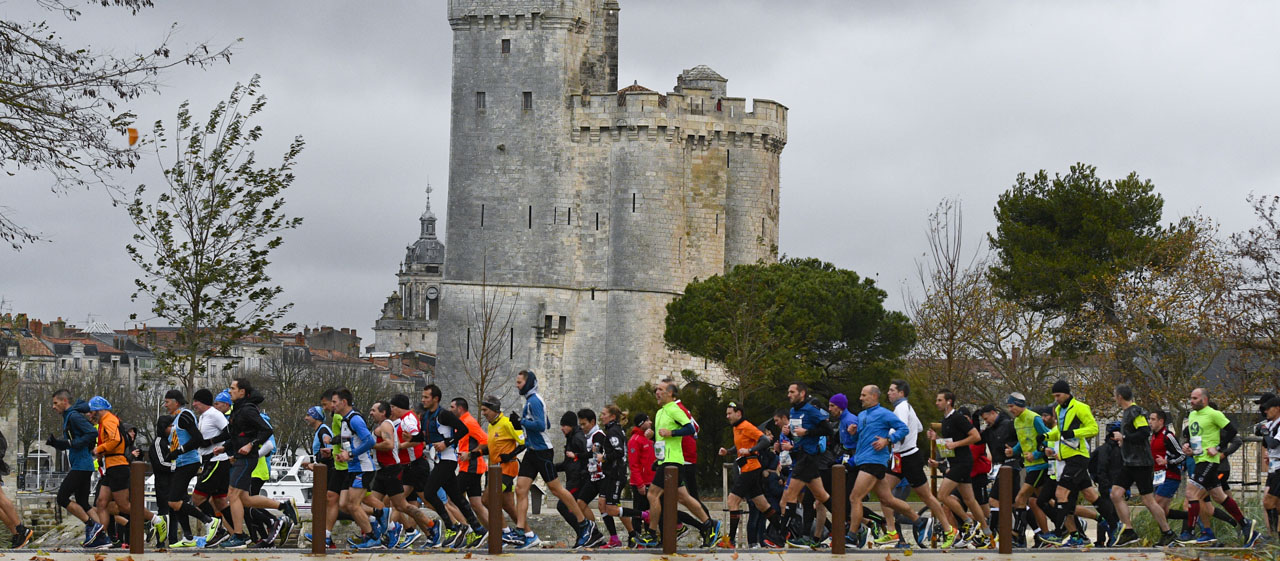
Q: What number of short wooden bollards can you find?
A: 6